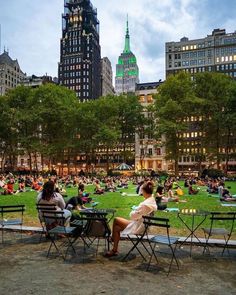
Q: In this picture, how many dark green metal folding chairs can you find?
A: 7